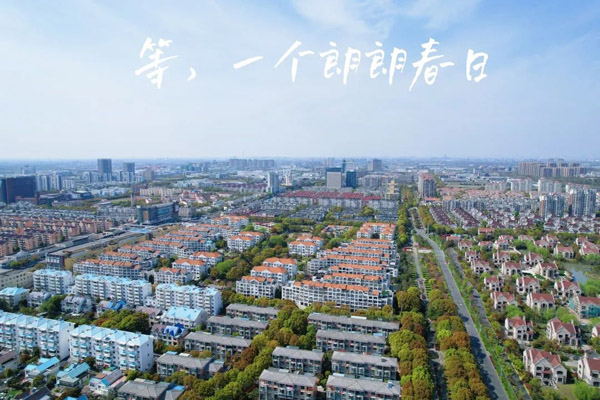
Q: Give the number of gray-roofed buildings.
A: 11